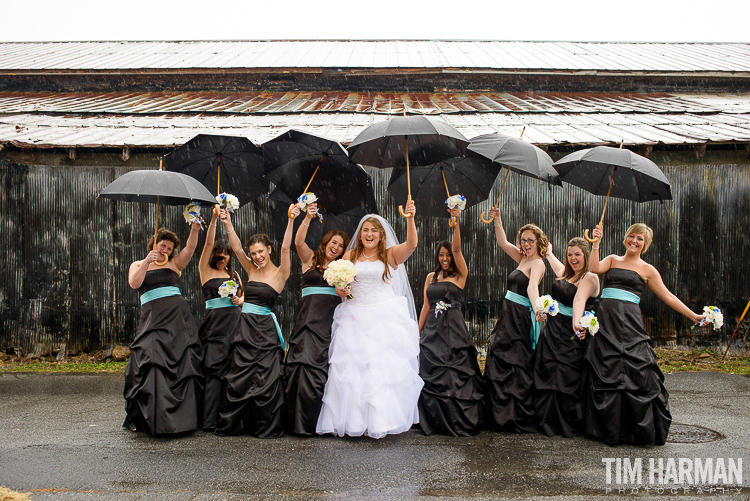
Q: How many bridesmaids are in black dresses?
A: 8